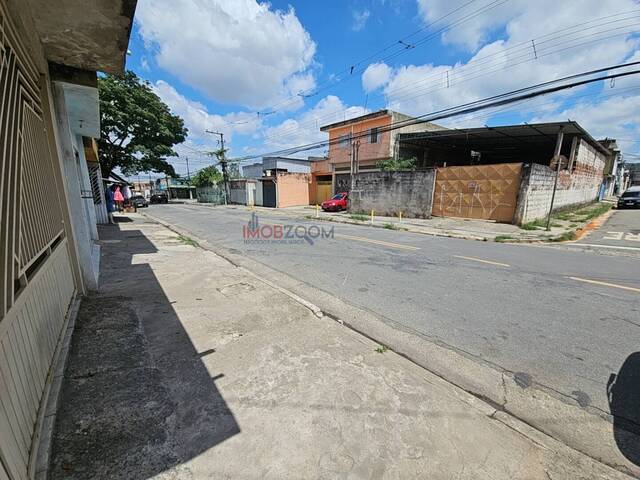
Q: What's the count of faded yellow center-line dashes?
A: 3